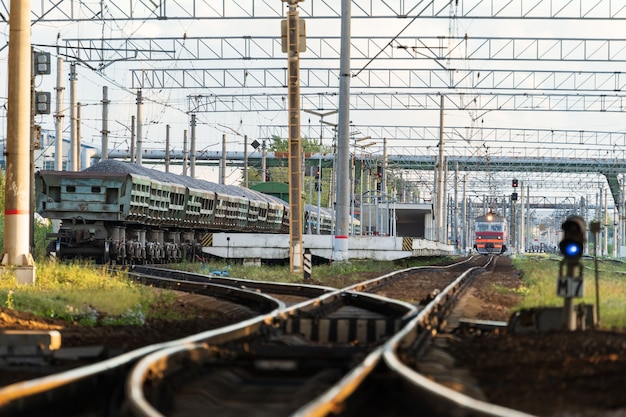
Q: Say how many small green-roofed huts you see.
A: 1